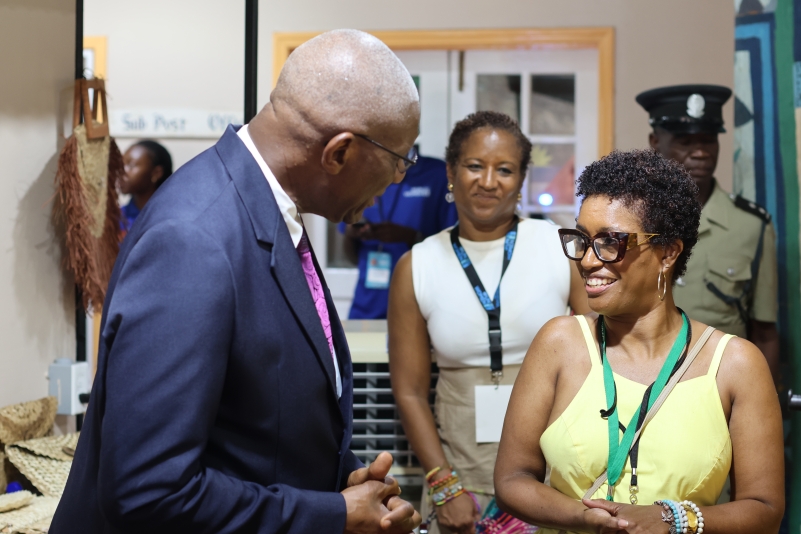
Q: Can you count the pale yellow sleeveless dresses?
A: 1